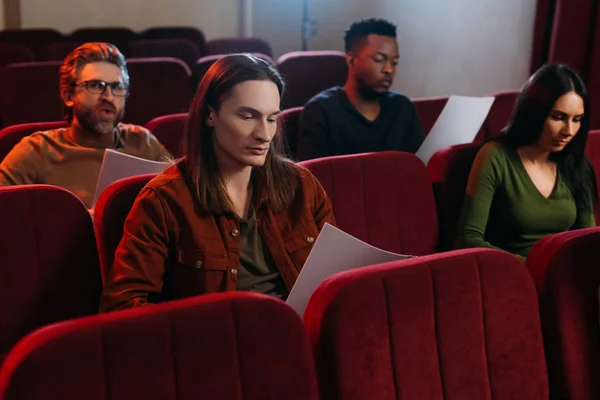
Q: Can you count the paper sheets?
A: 3